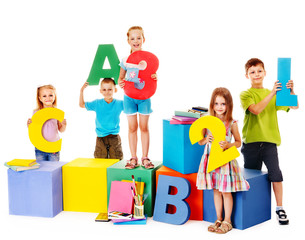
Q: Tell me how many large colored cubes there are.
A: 6